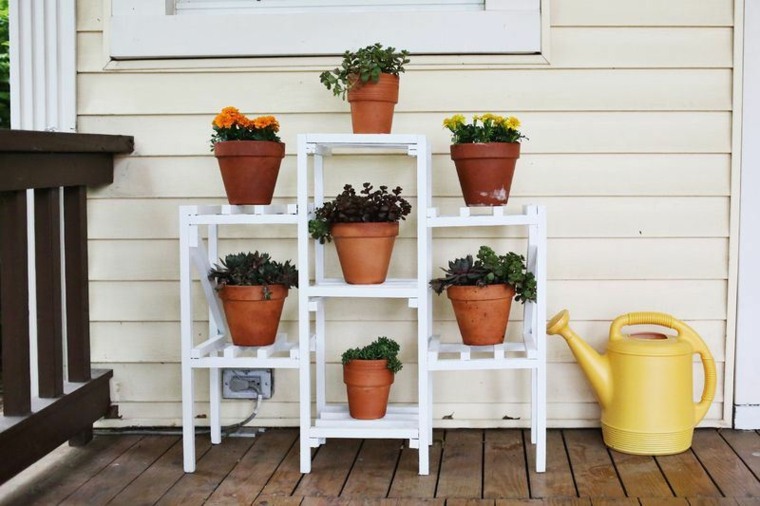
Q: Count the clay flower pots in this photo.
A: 7